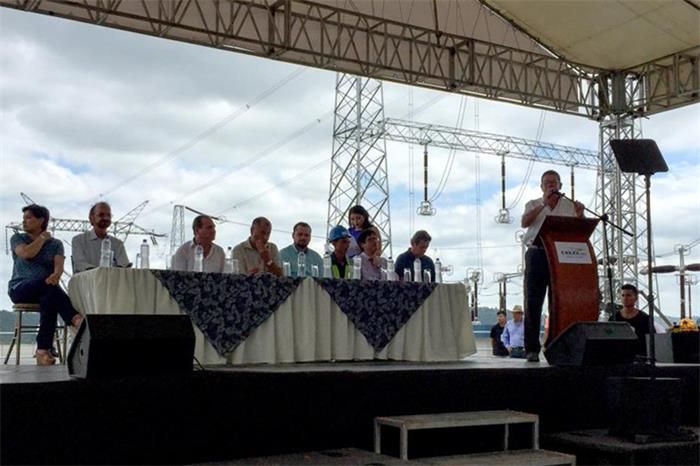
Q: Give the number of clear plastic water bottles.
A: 10